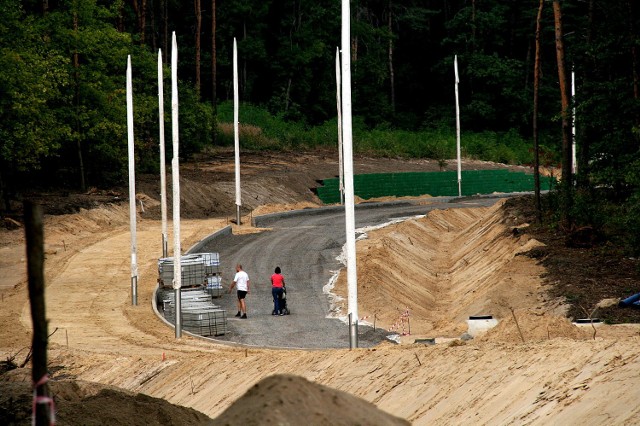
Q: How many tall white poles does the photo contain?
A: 8